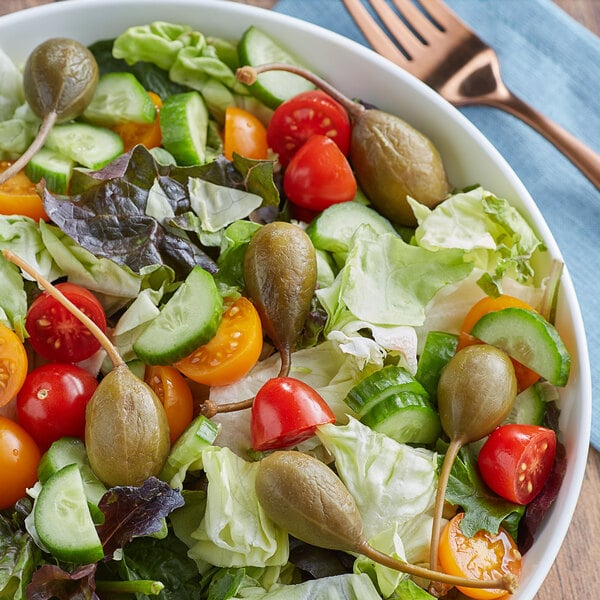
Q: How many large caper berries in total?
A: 6